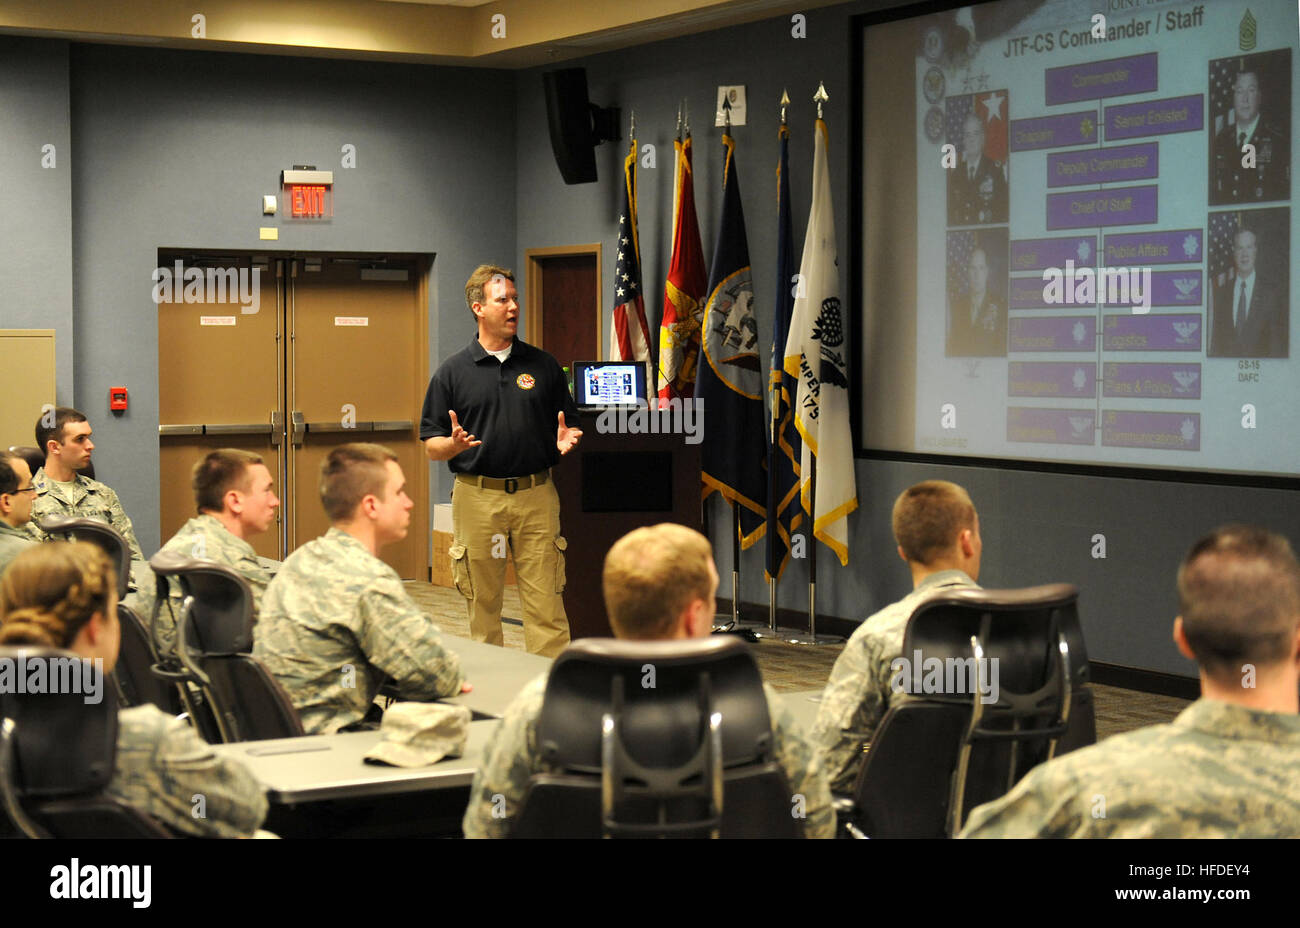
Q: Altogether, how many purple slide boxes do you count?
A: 15